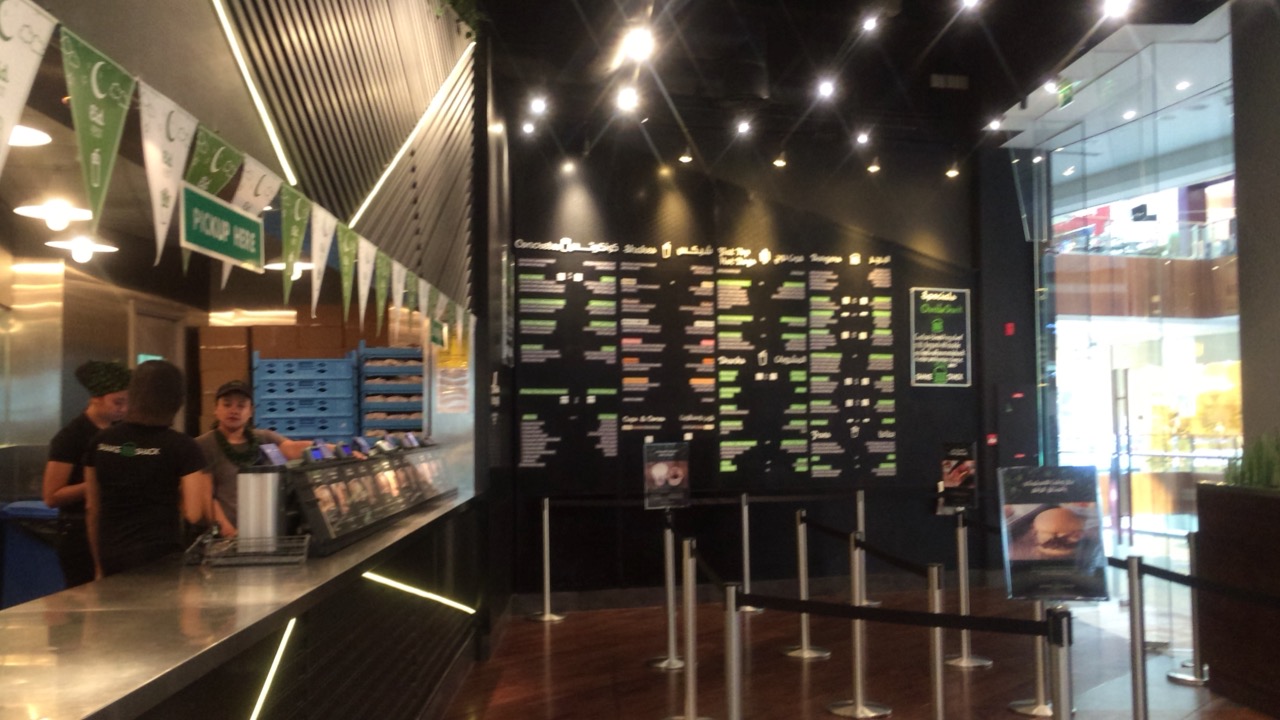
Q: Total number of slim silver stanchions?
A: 14